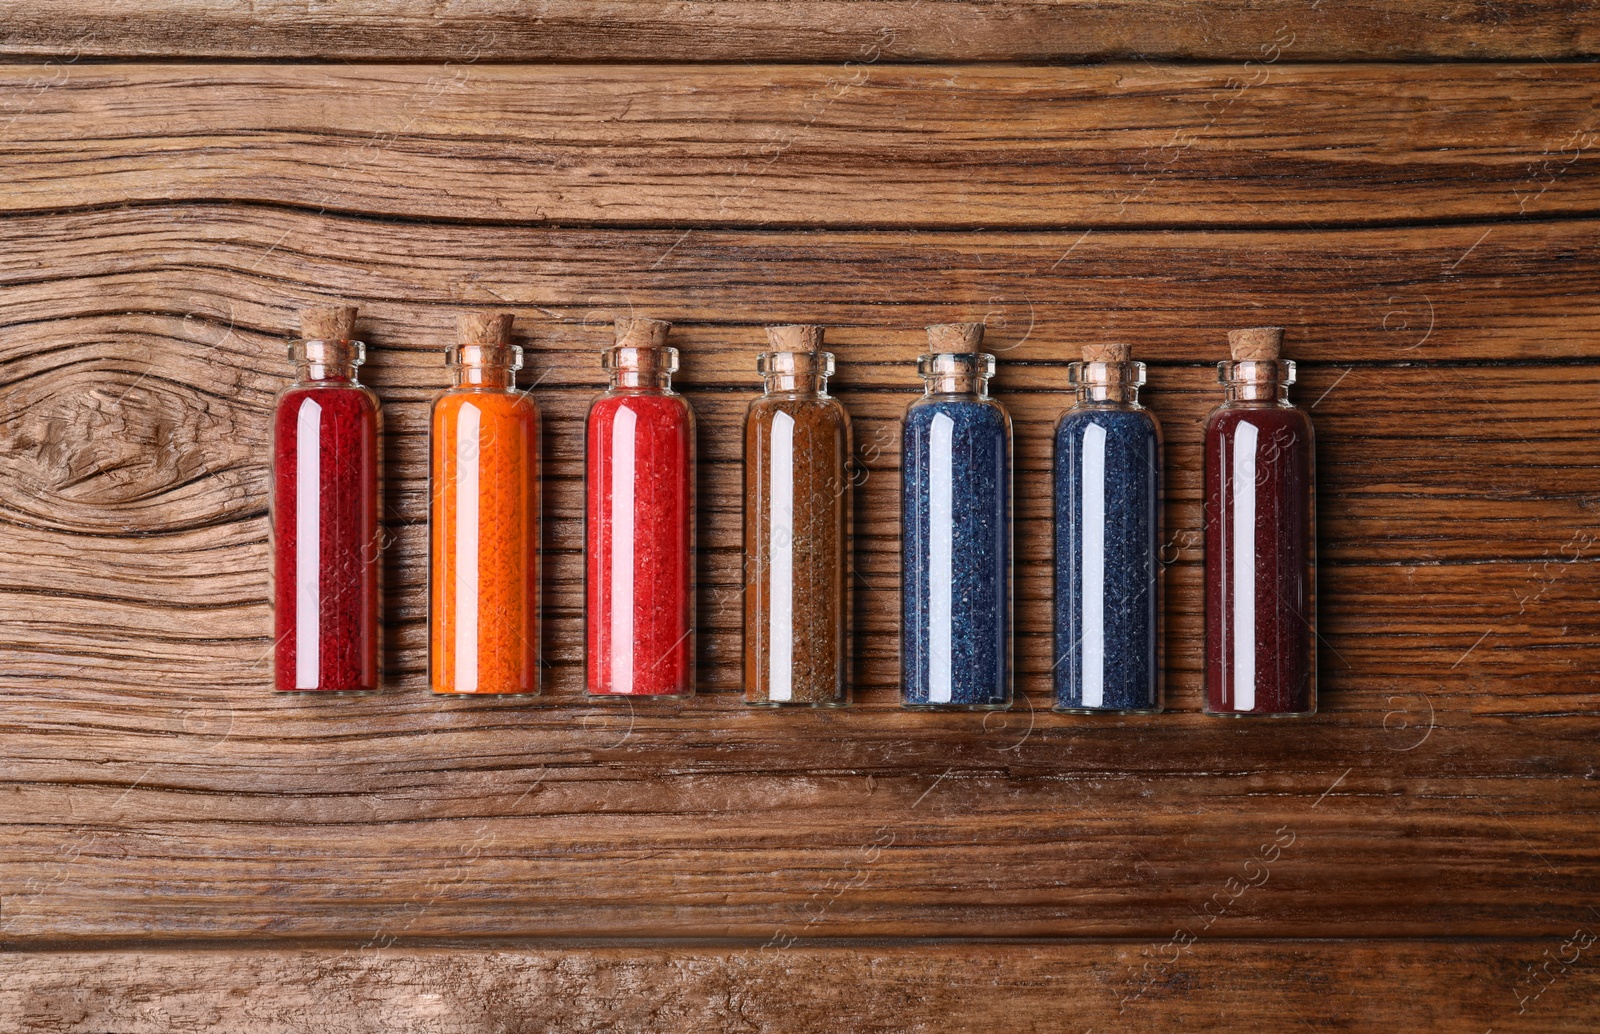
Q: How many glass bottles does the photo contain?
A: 7